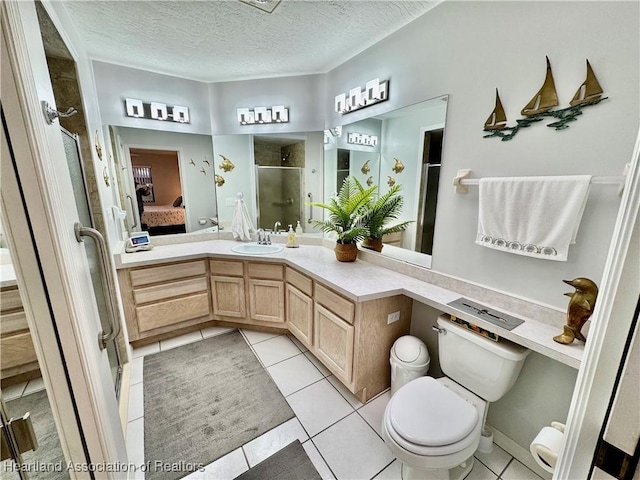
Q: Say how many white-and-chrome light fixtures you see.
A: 3